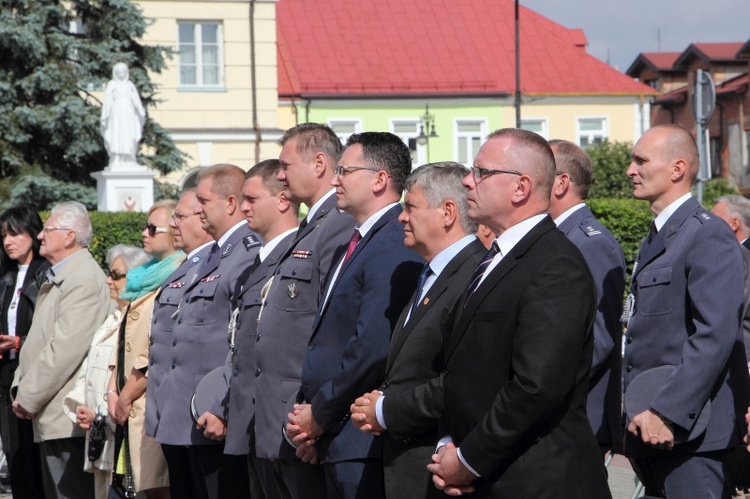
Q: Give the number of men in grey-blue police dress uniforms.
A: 6